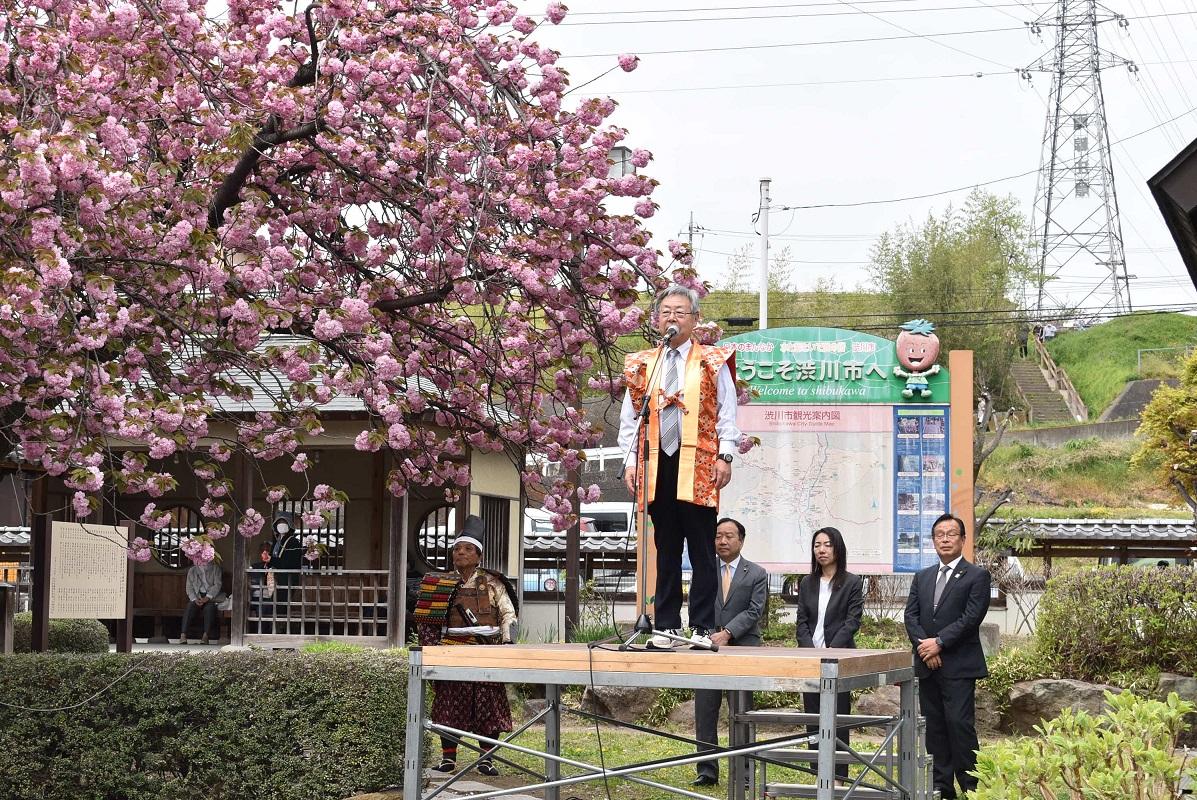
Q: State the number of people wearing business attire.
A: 3